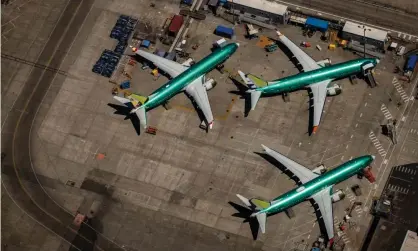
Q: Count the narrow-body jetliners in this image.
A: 3